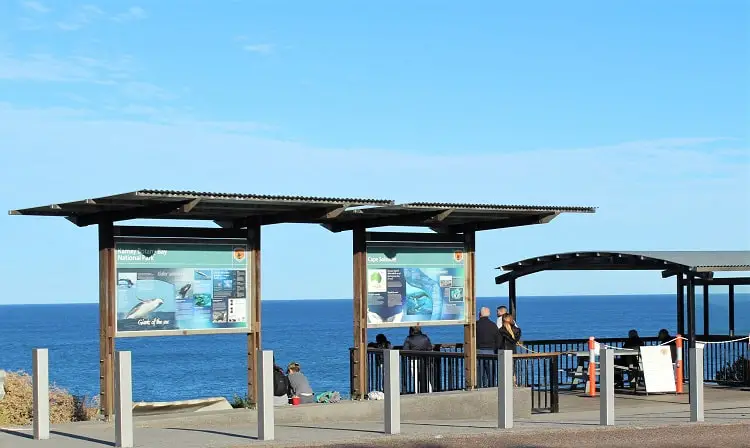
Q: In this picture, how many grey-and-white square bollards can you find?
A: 7